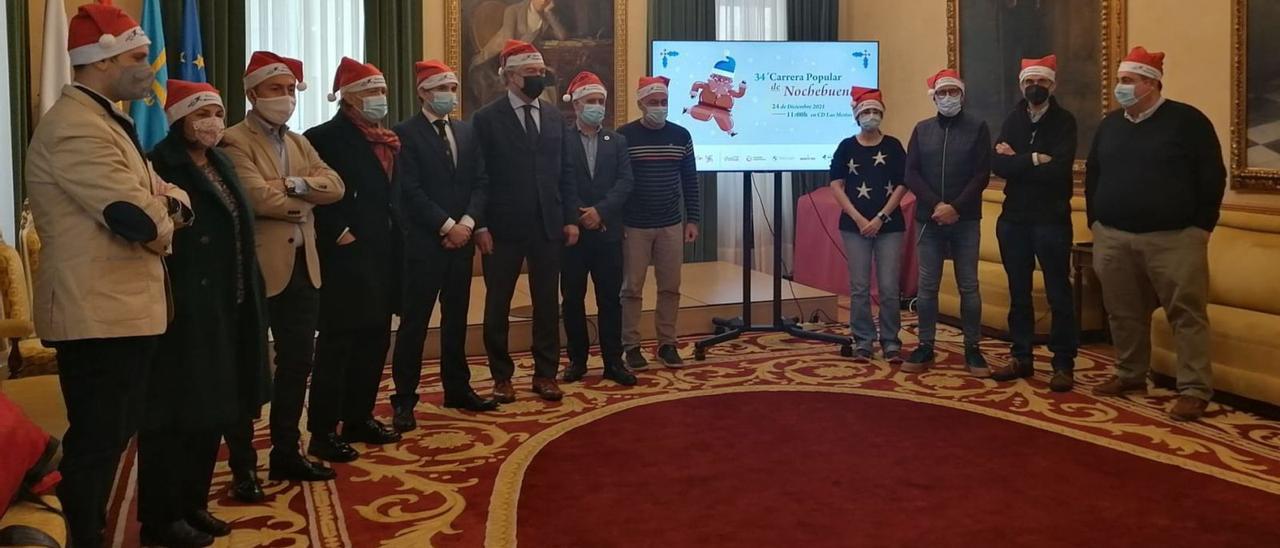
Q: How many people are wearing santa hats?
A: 12